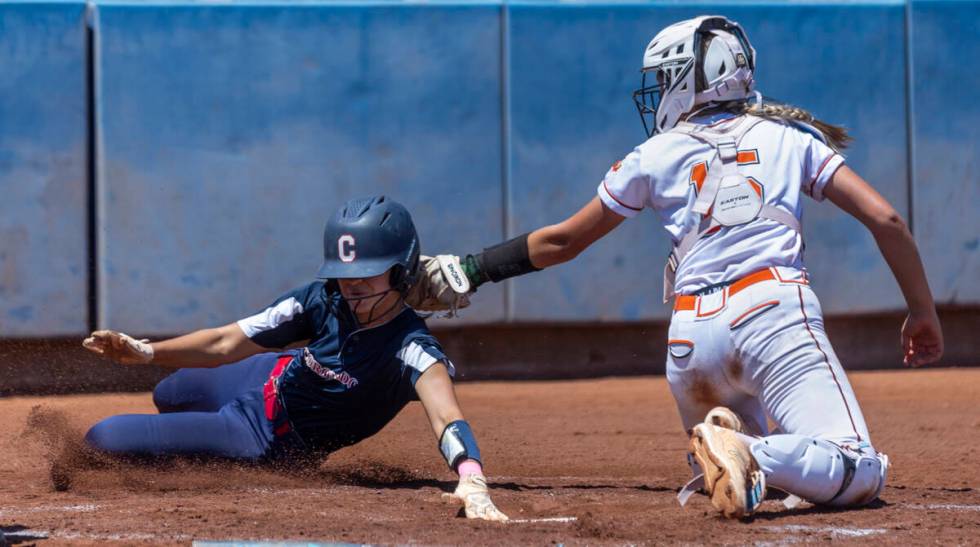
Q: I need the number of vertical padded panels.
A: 4